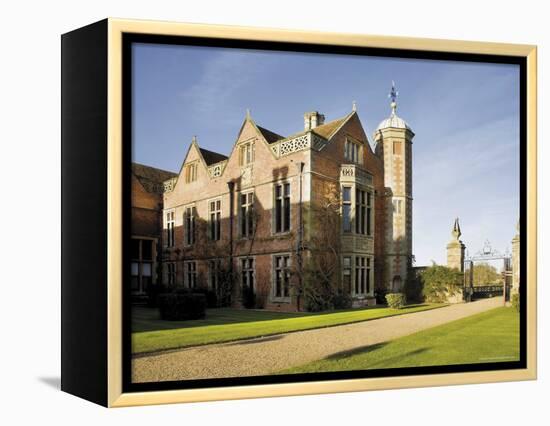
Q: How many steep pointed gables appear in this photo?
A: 3